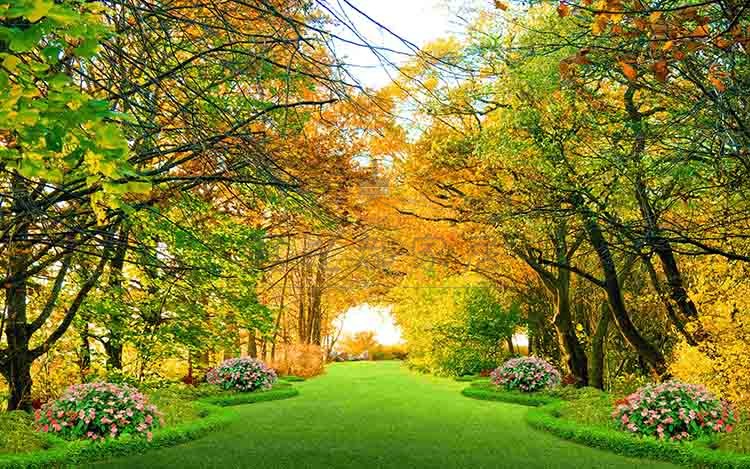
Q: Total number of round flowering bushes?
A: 4